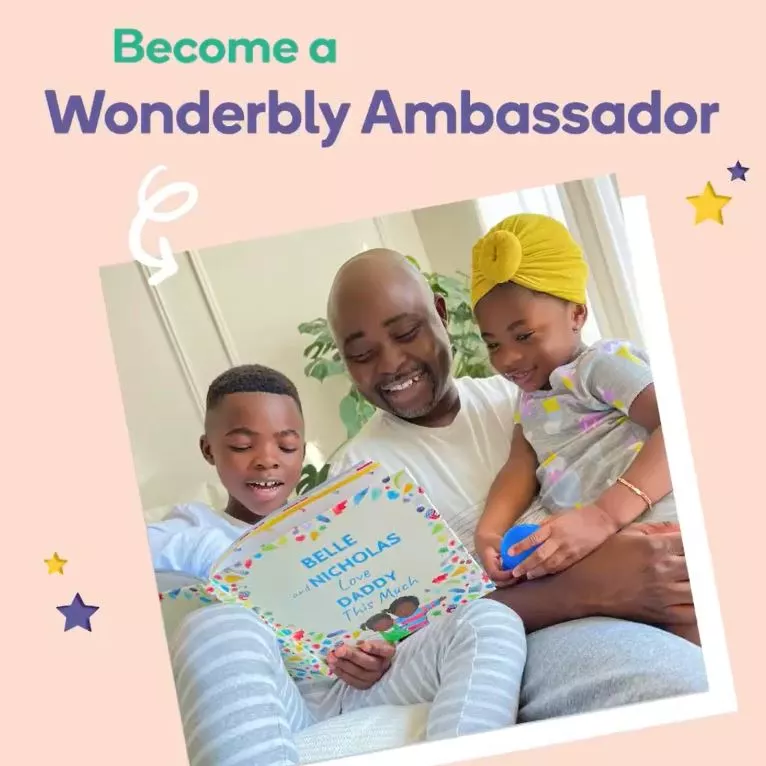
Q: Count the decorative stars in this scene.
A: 4